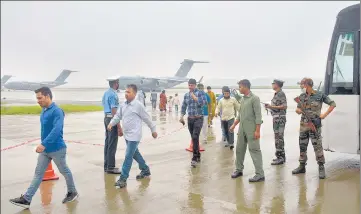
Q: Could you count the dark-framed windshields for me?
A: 1